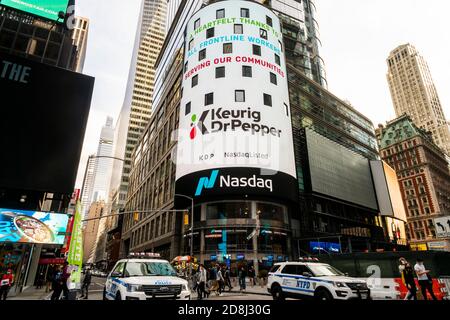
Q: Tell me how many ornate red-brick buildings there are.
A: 1